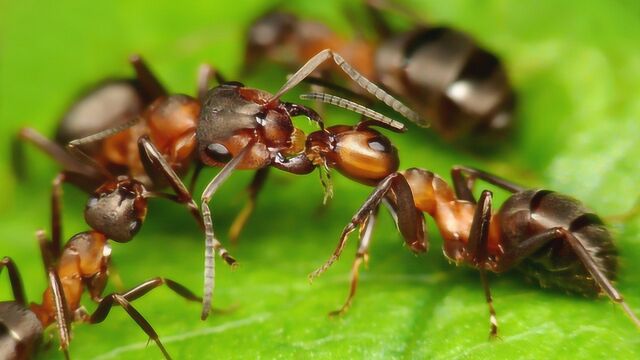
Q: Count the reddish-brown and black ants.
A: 4